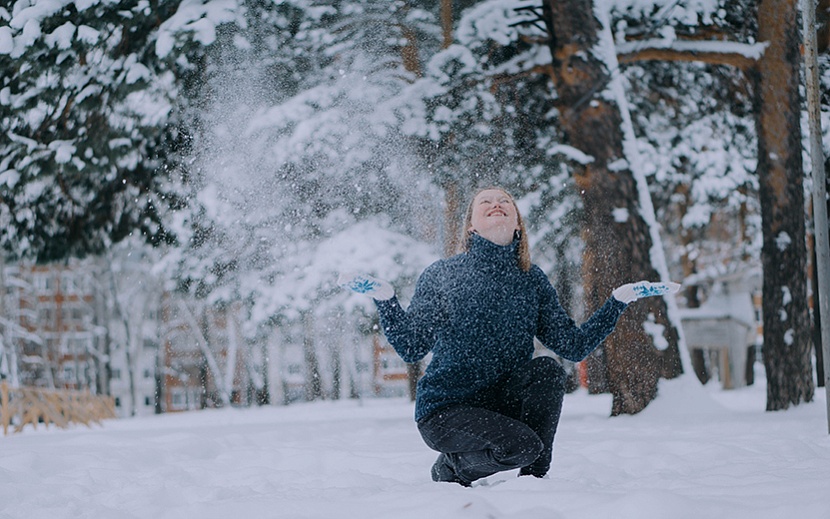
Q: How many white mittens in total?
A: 2